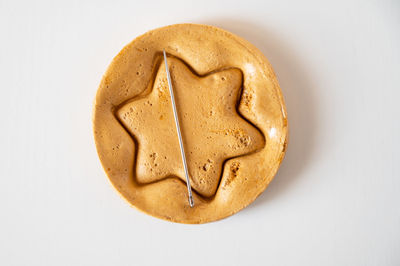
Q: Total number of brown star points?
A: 6